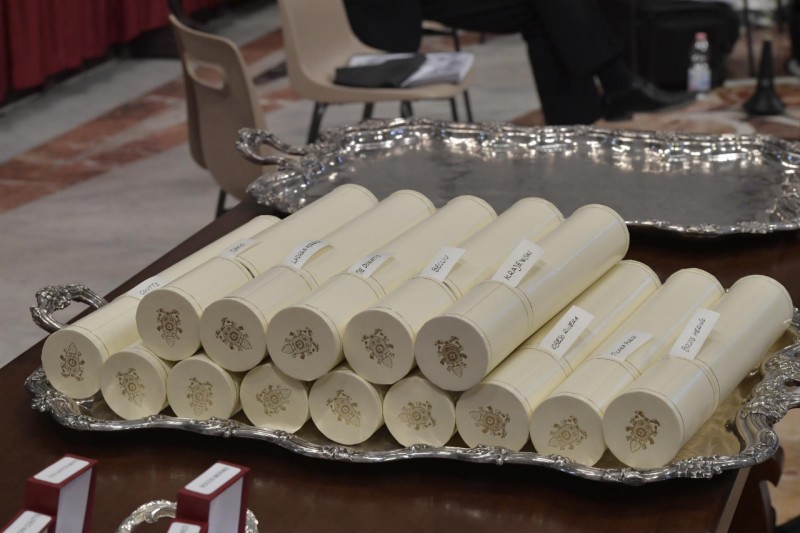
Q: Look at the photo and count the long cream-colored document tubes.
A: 14